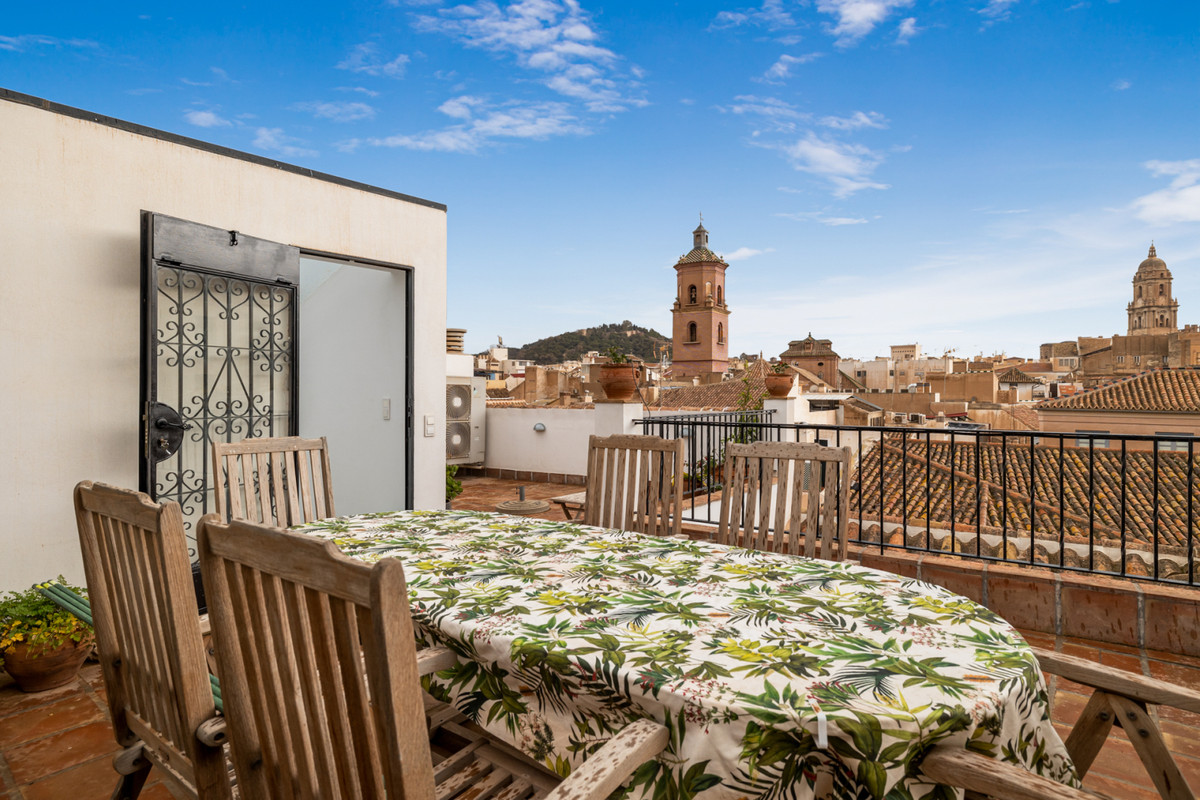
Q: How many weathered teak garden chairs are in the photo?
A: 6